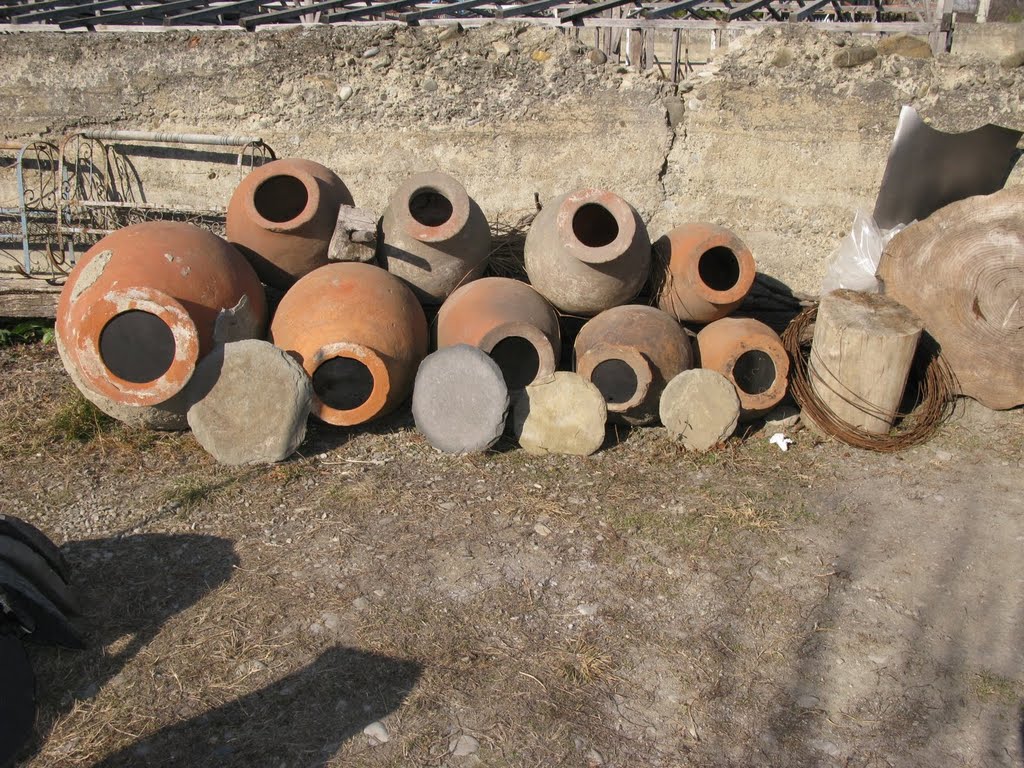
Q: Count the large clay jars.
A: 9